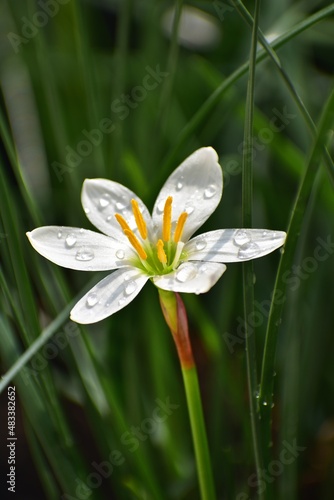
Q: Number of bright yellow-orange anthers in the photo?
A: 6